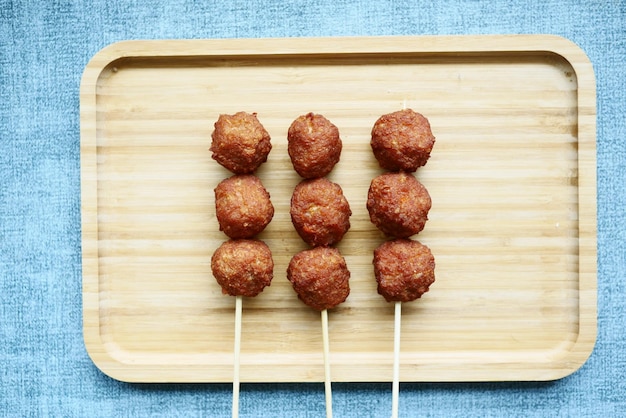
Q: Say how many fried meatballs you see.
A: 9